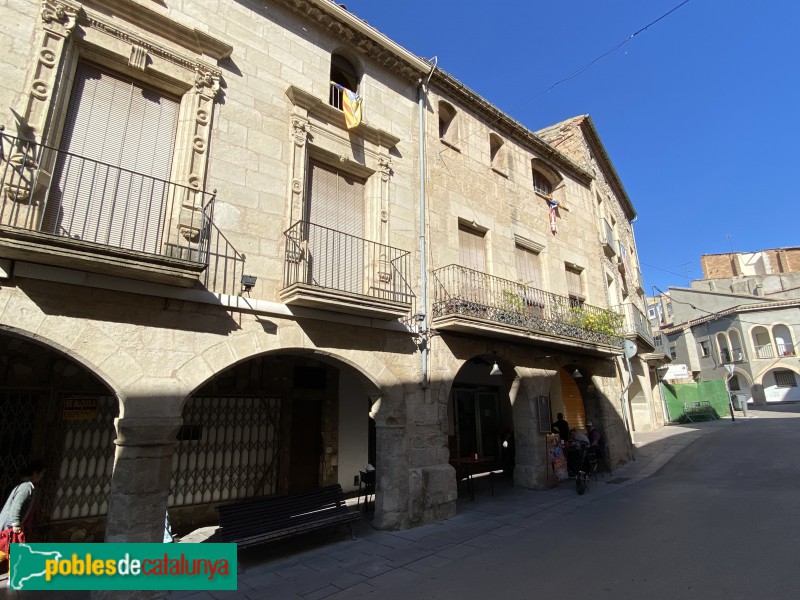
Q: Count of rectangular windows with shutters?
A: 5